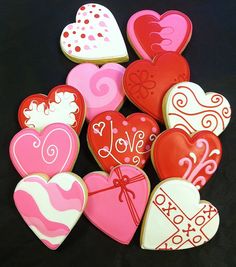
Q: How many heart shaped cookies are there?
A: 12